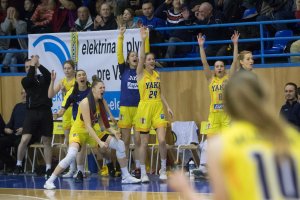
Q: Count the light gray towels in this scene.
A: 1